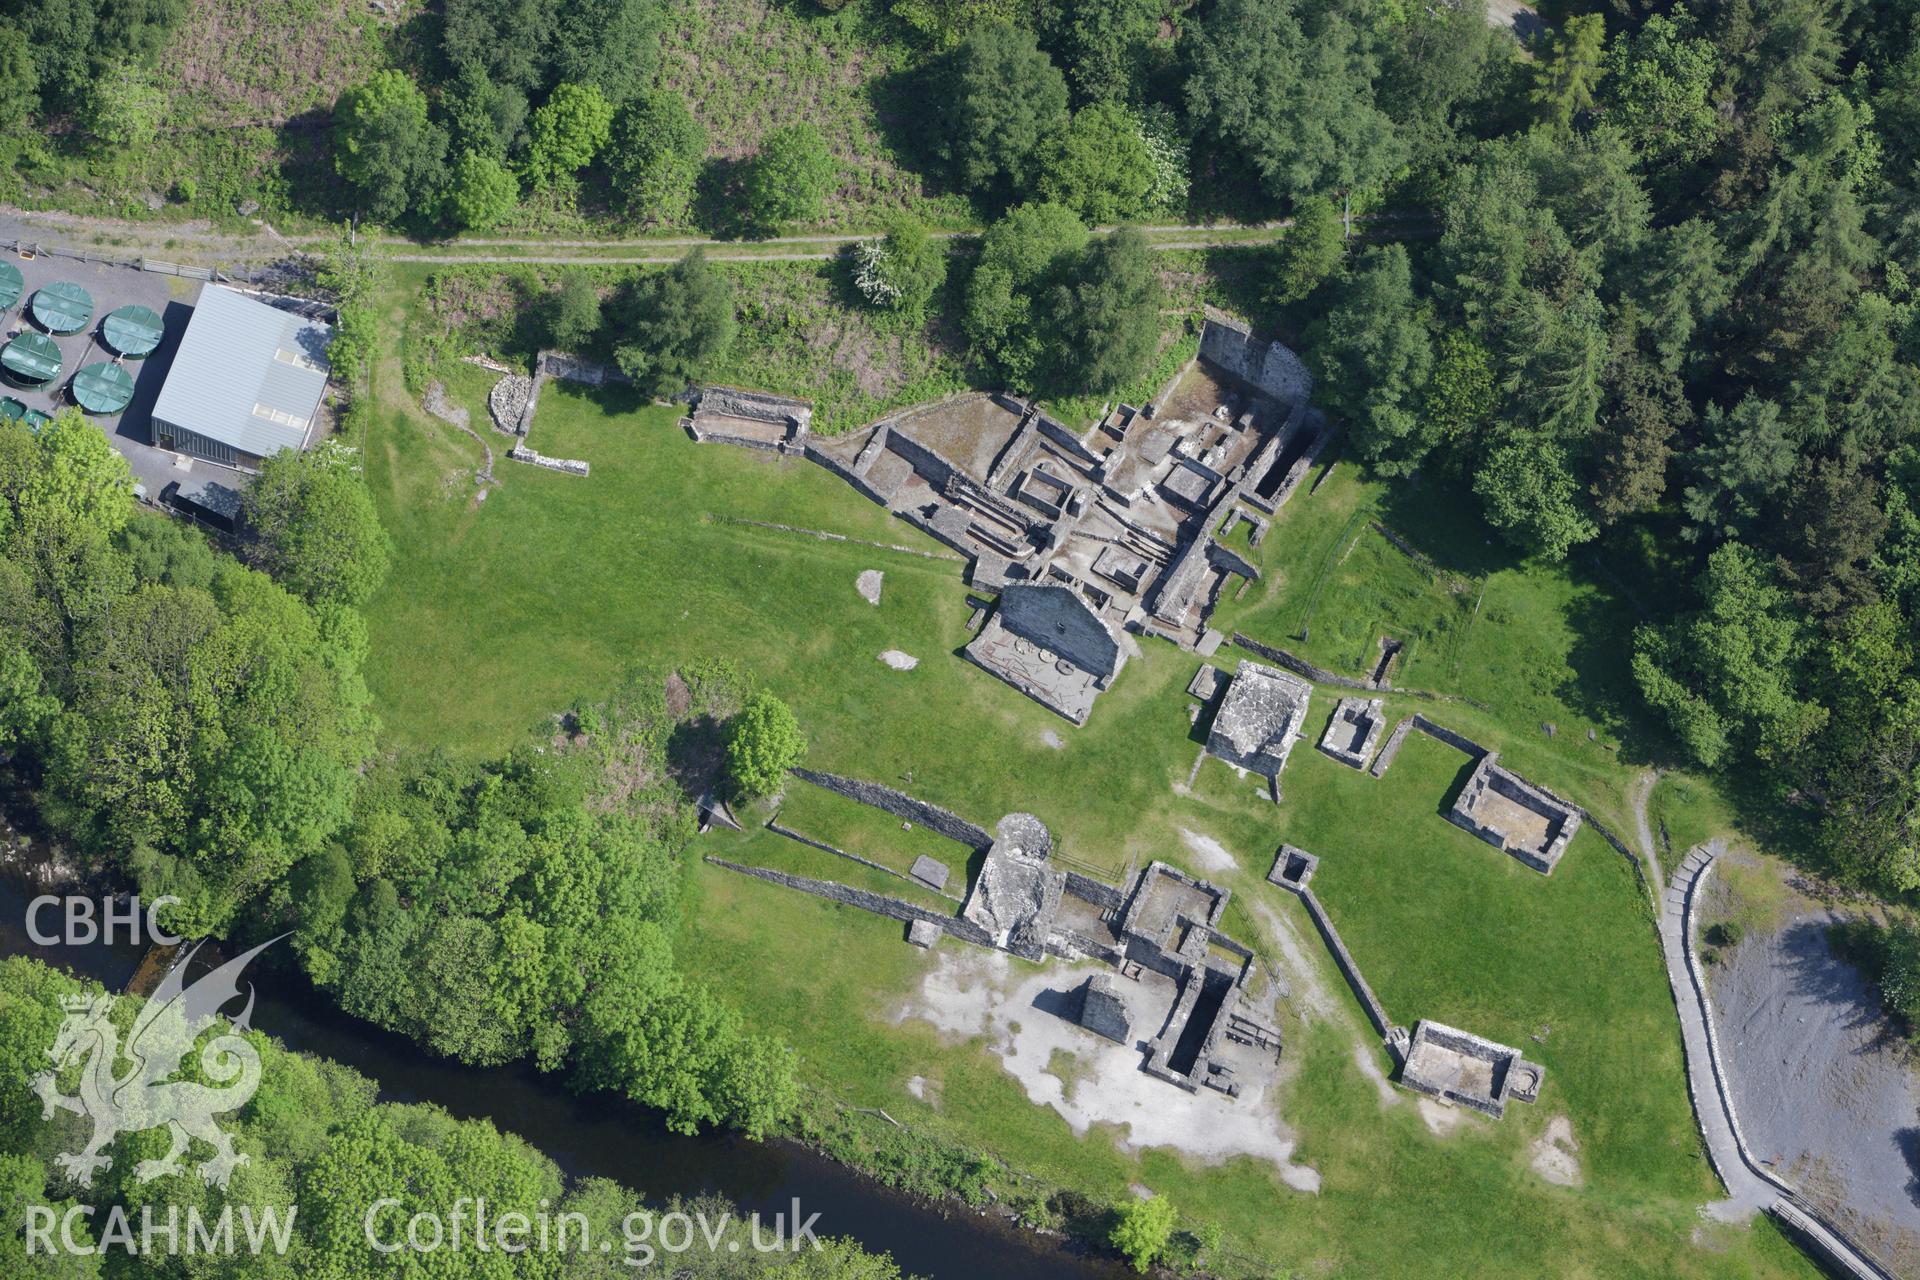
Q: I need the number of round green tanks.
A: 5